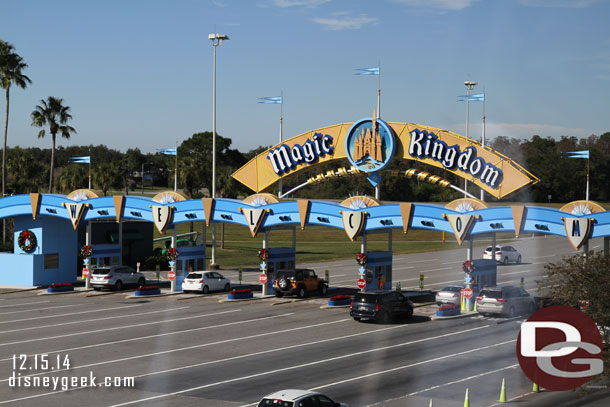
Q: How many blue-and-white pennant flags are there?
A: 6